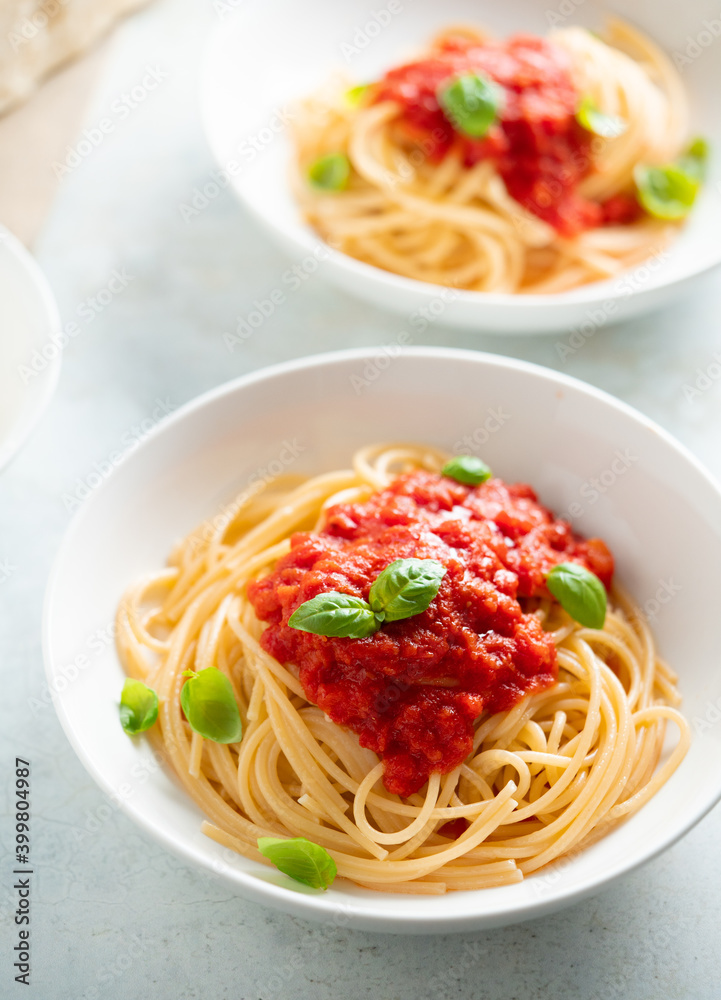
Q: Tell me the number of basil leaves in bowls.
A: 13